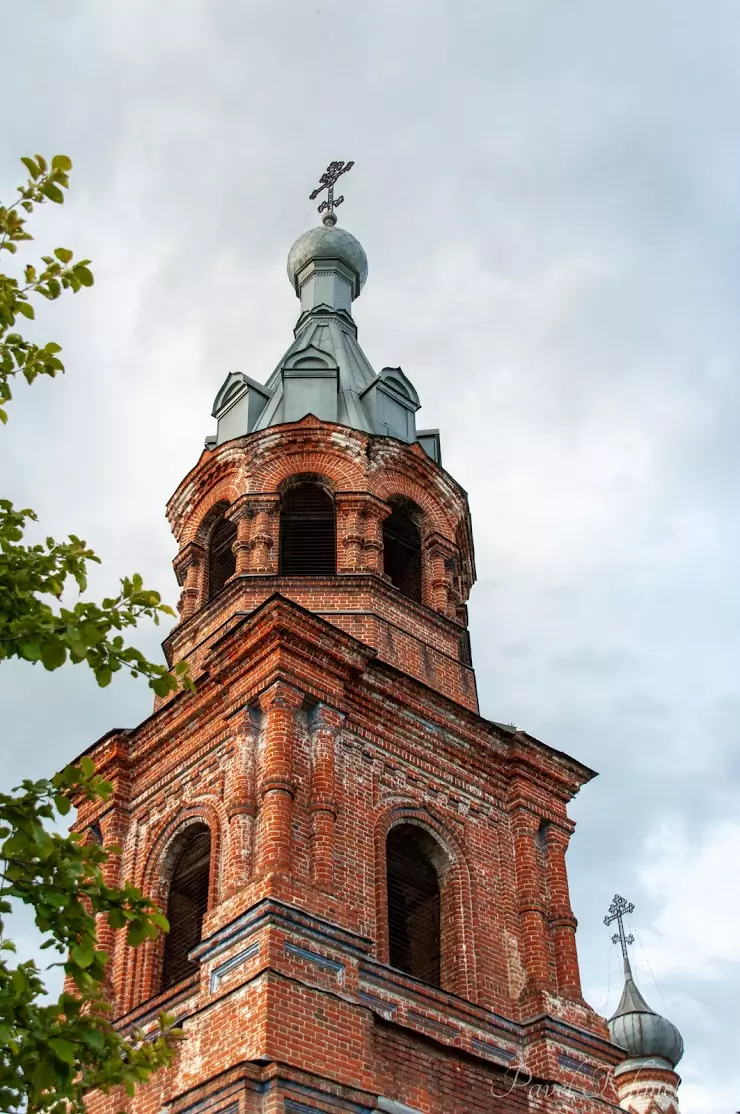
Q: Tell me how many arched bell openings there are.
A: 5